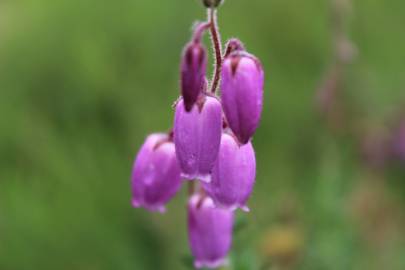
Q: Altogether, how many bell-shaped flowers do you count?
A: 6